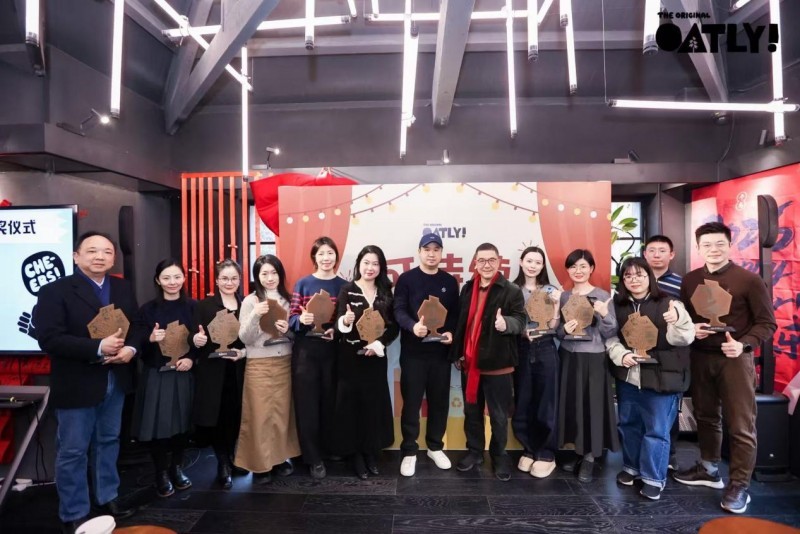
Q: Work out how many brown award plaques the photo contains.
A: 11